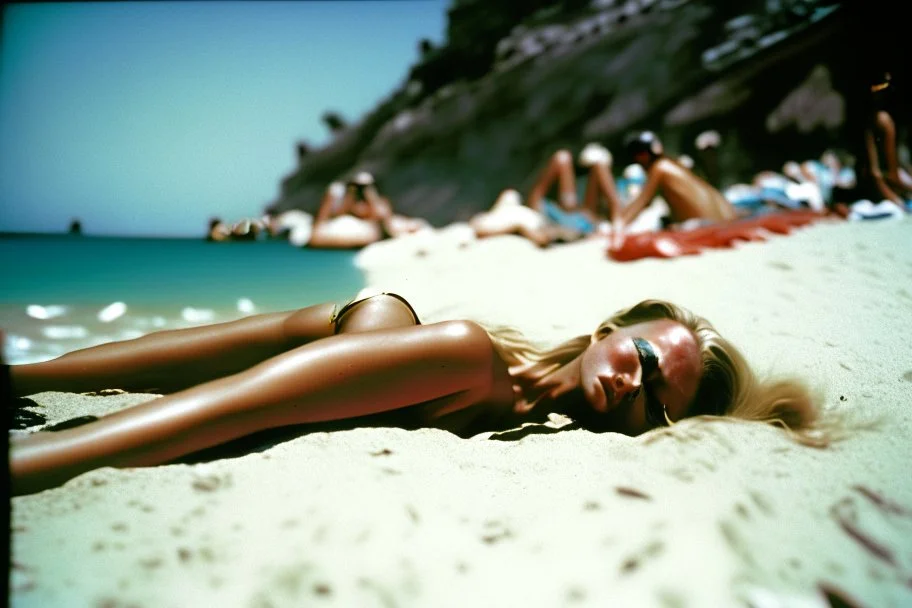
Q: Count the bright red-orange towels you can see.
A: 1